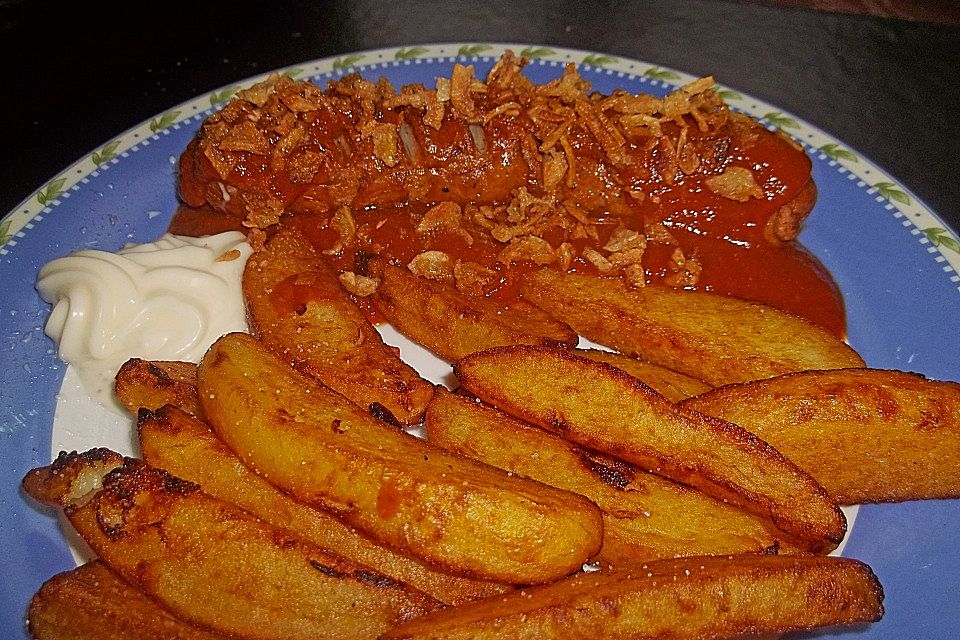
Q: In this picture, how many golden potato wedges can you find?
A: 13